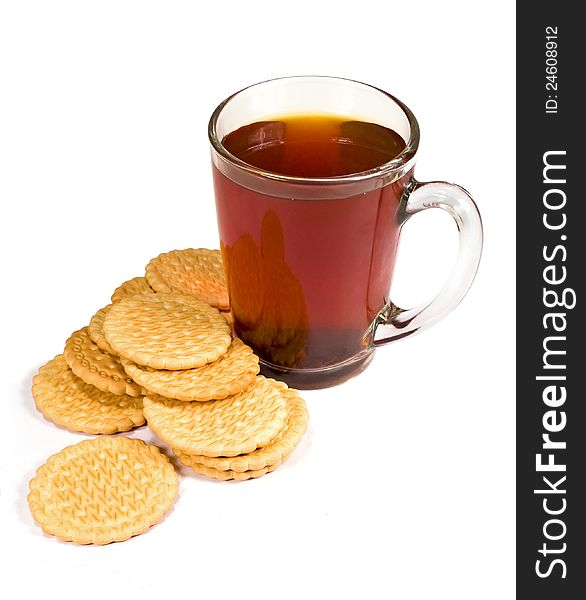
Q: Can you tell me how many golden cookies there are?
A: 11